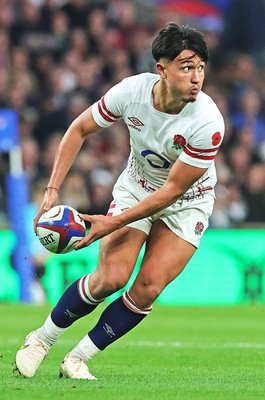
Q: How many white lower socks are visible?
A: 2